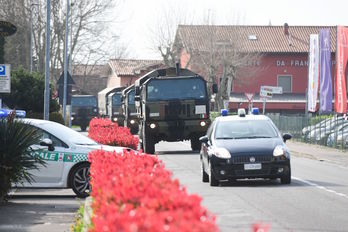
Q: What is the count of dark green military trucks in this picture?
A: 4